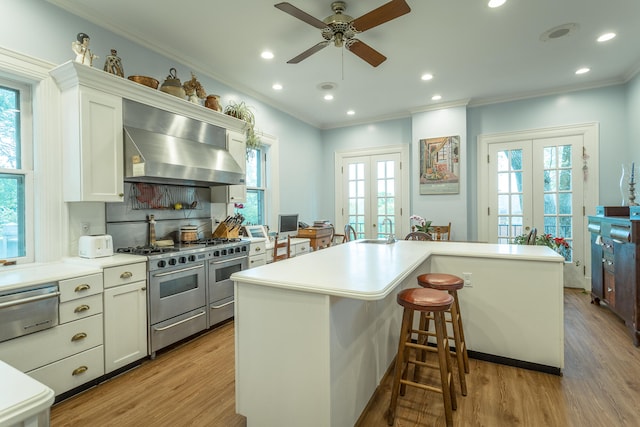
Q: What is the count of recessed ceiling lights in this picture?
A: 9